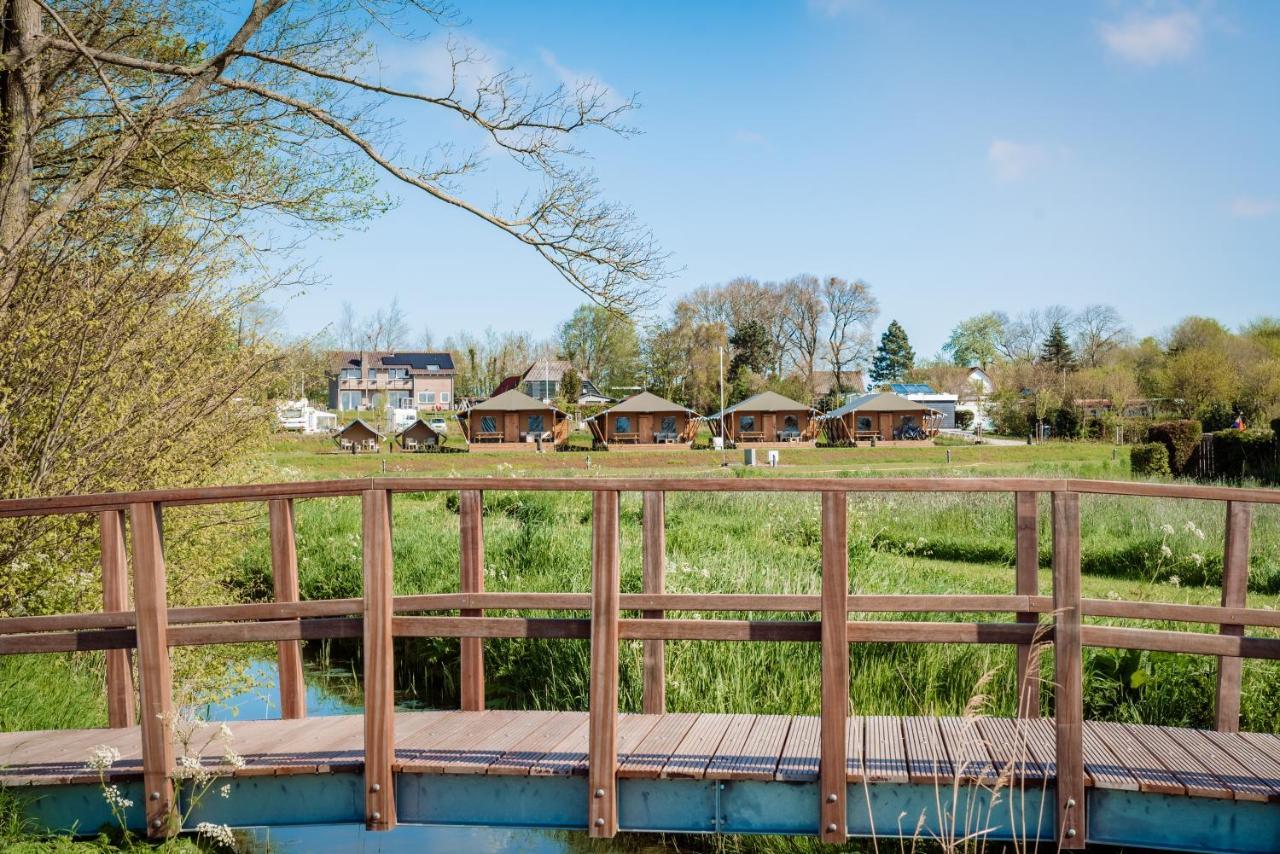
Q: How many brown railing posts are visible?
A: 11